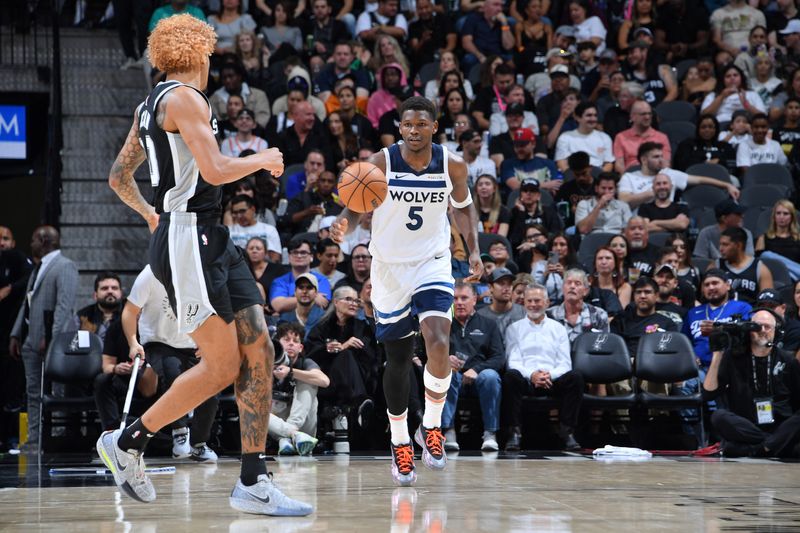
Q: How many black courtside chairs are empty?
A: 3